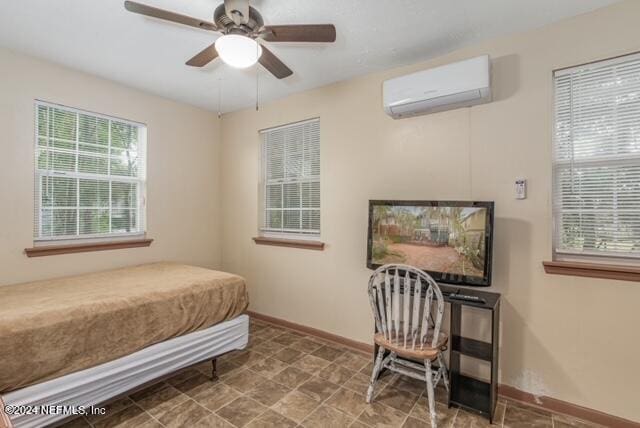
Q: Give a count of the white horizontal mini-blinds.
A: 3